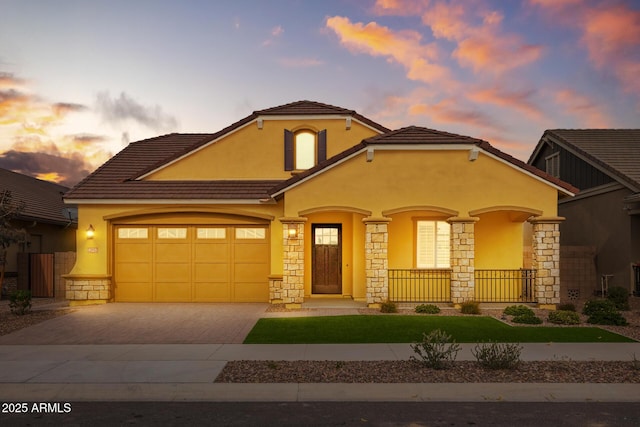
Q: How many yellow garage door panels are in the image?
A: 12